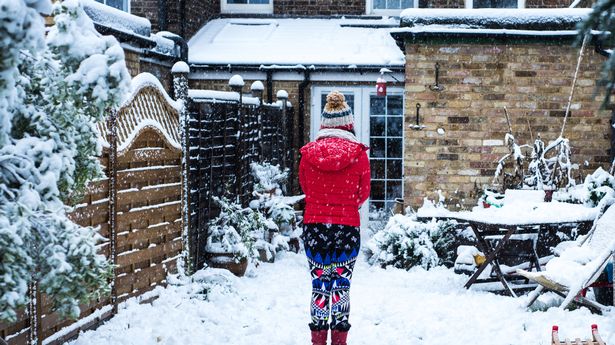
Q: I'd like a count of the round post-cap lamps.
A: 4